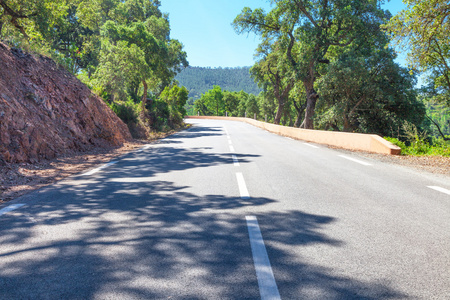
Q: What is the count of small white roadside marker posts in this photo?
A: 5